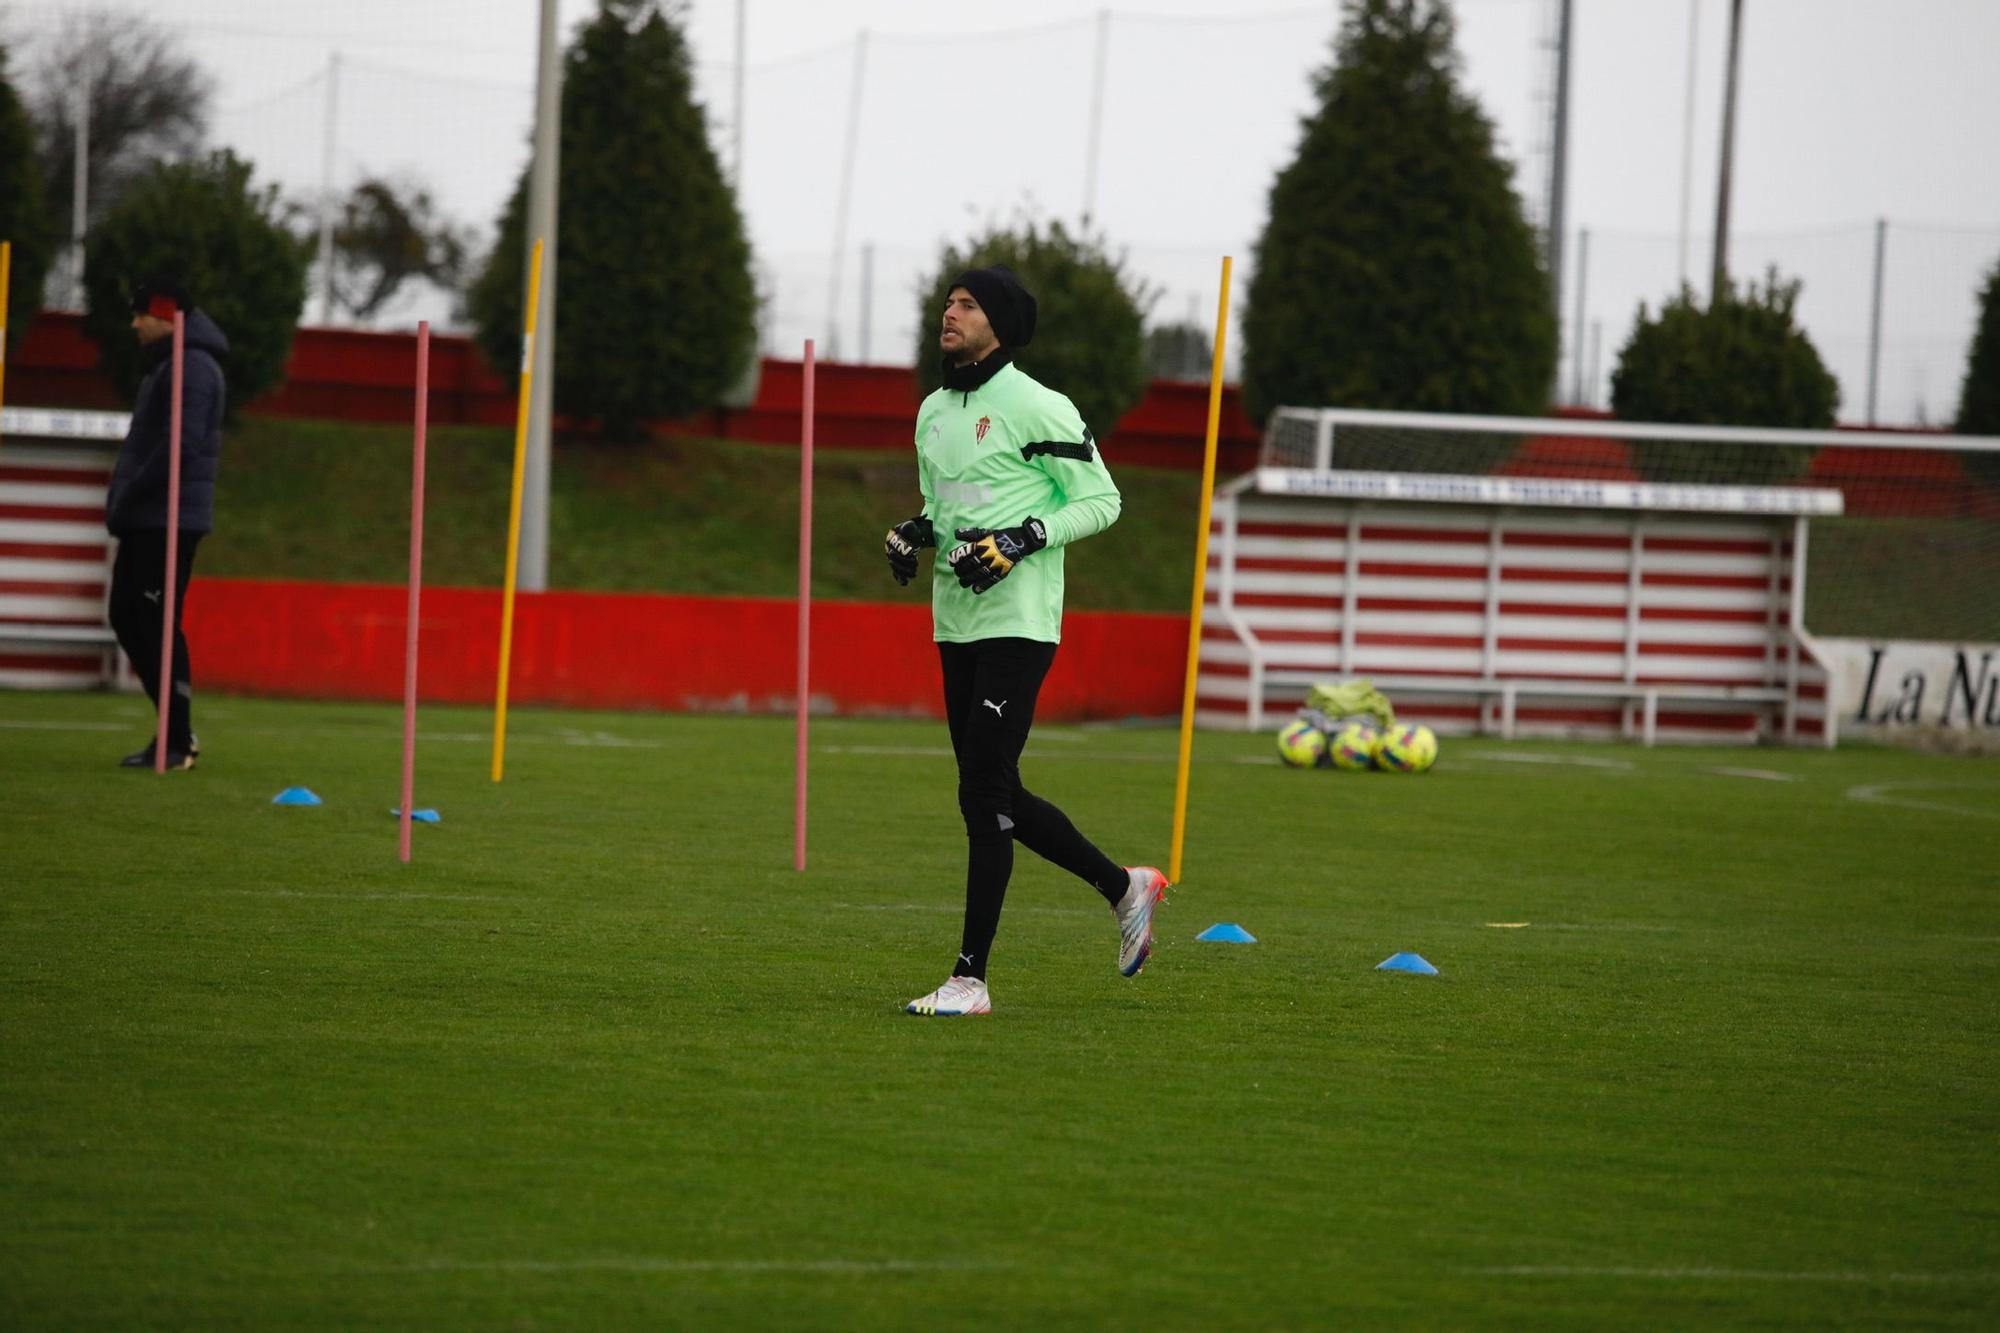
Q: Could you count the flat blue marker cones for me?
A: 4